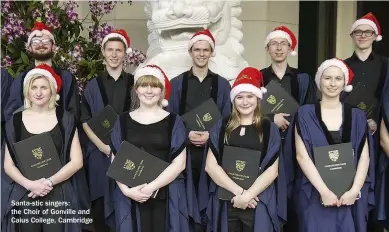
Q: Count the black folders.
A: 8